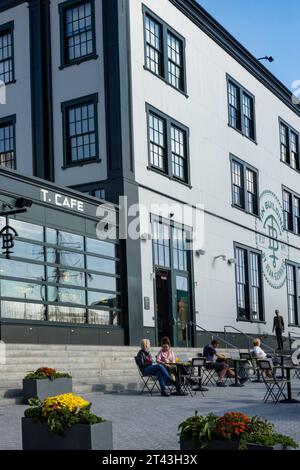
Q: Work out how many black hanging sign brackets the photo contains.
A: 1